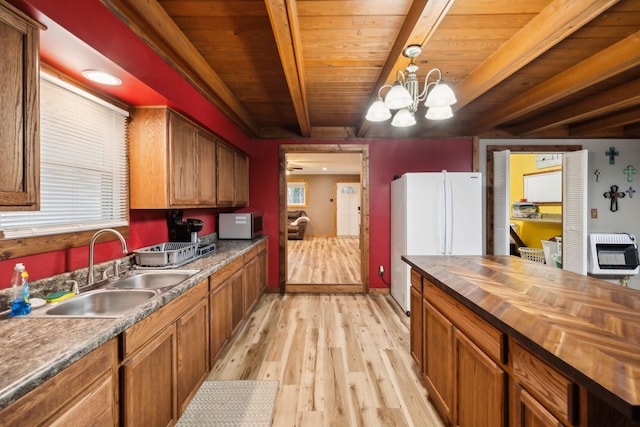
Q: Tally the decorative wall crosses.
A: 5